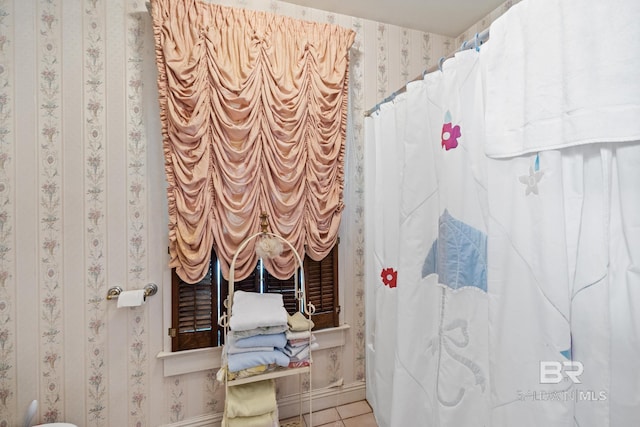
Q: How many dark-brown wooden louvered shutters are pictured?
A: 4